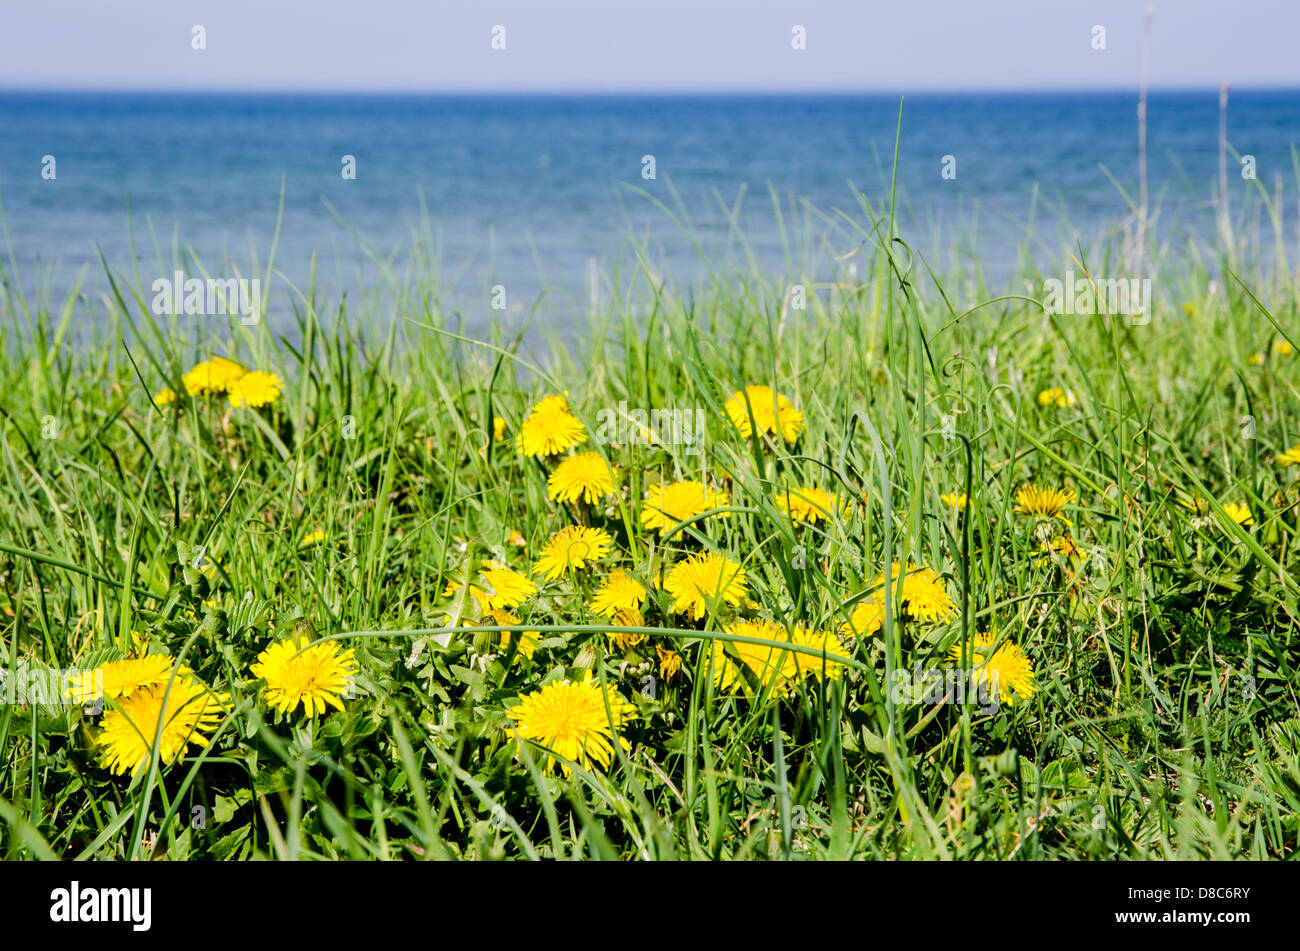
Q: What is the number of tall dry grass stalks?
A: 2